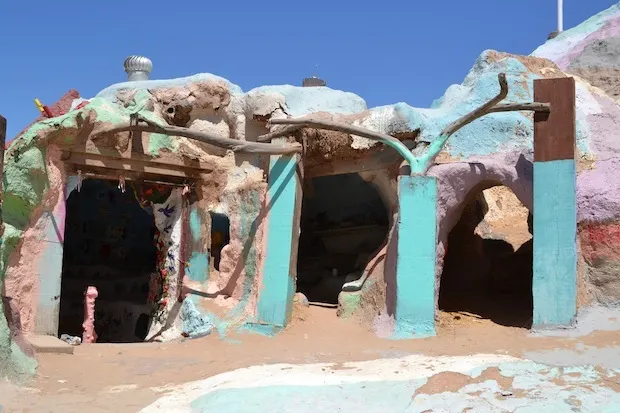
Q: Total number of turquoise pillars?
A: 3